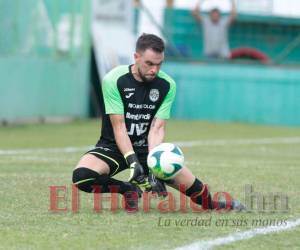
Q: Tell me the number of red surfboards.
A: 0